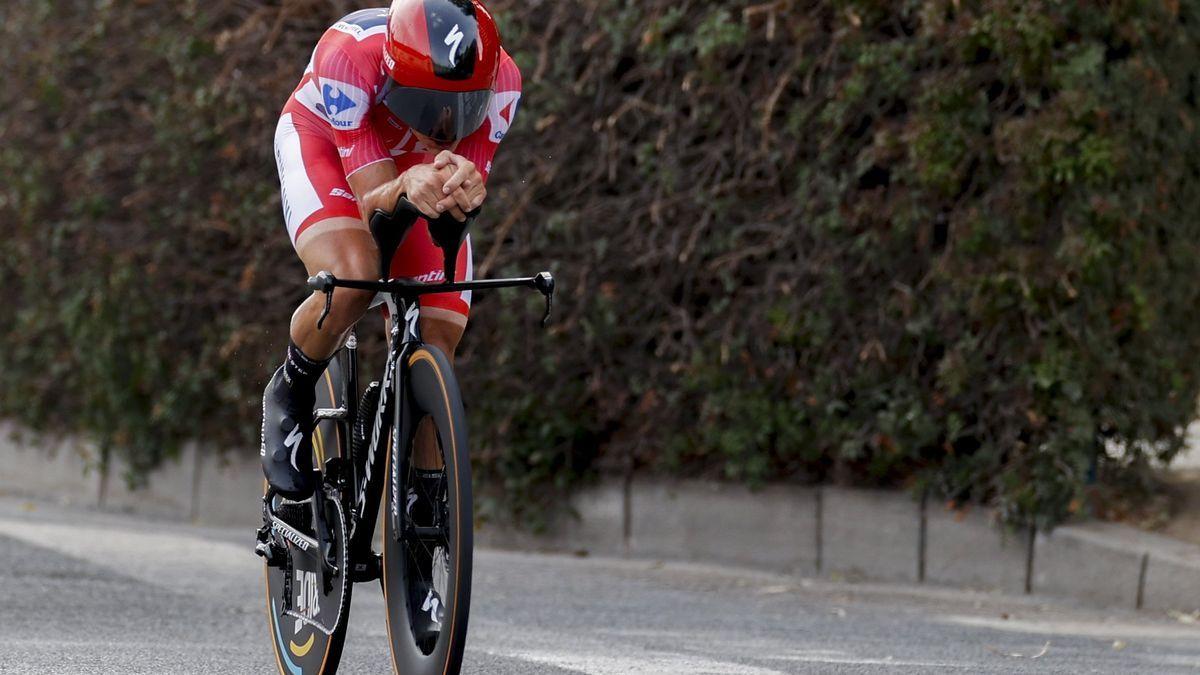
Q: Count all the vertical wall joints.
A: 7